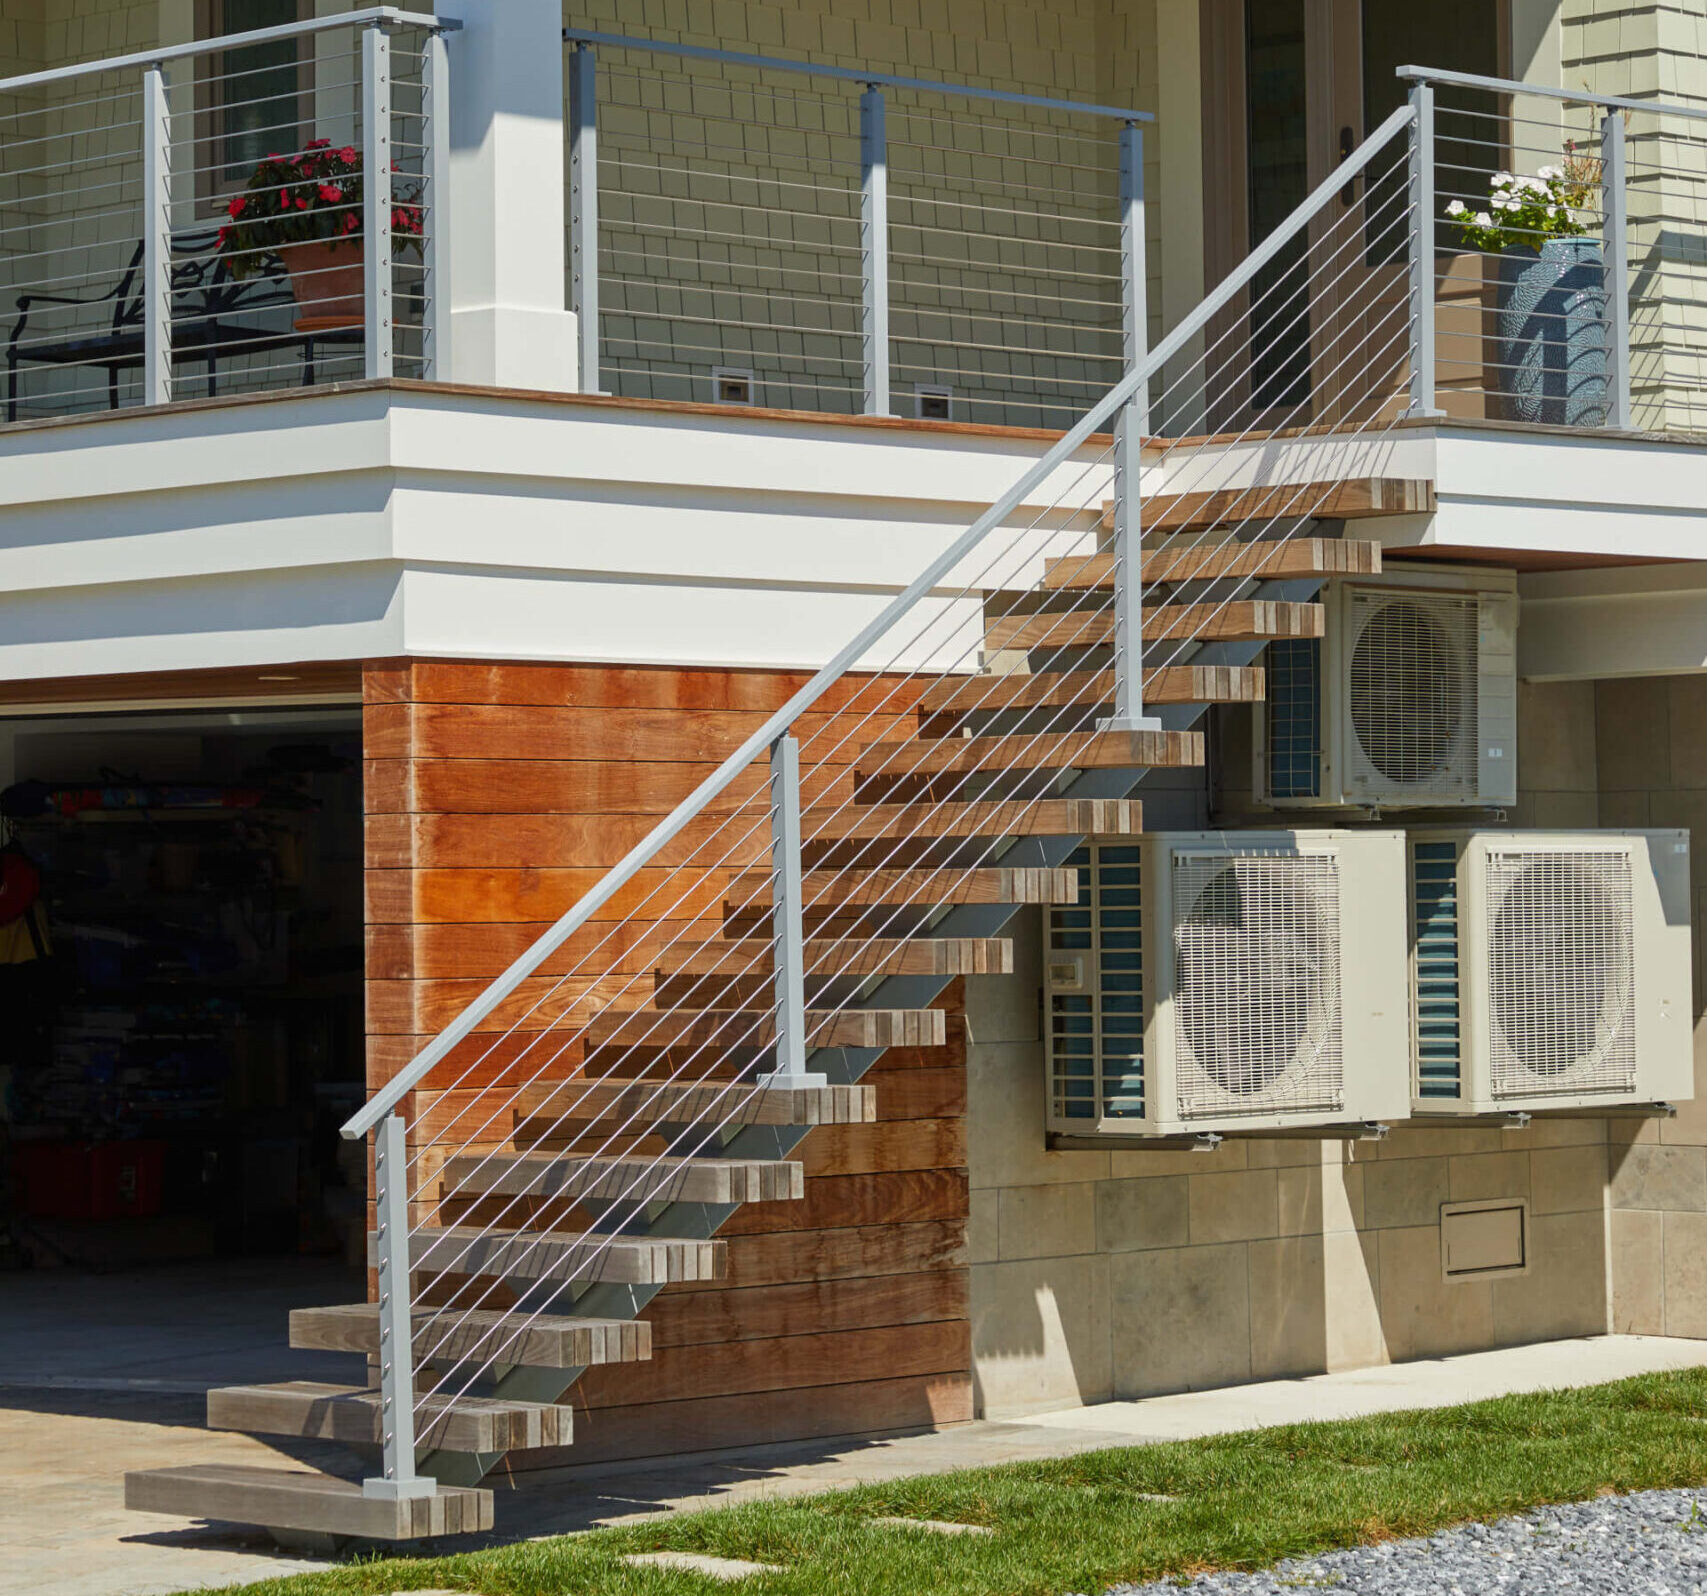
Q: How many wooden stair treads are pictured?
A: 15